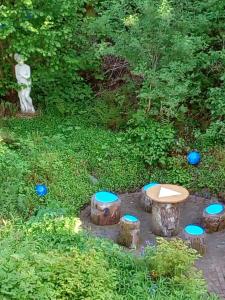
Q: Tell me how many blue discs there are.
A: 5